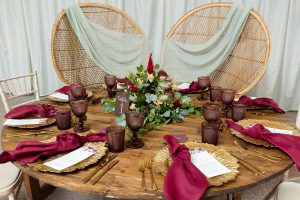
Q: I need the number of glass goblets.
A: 7